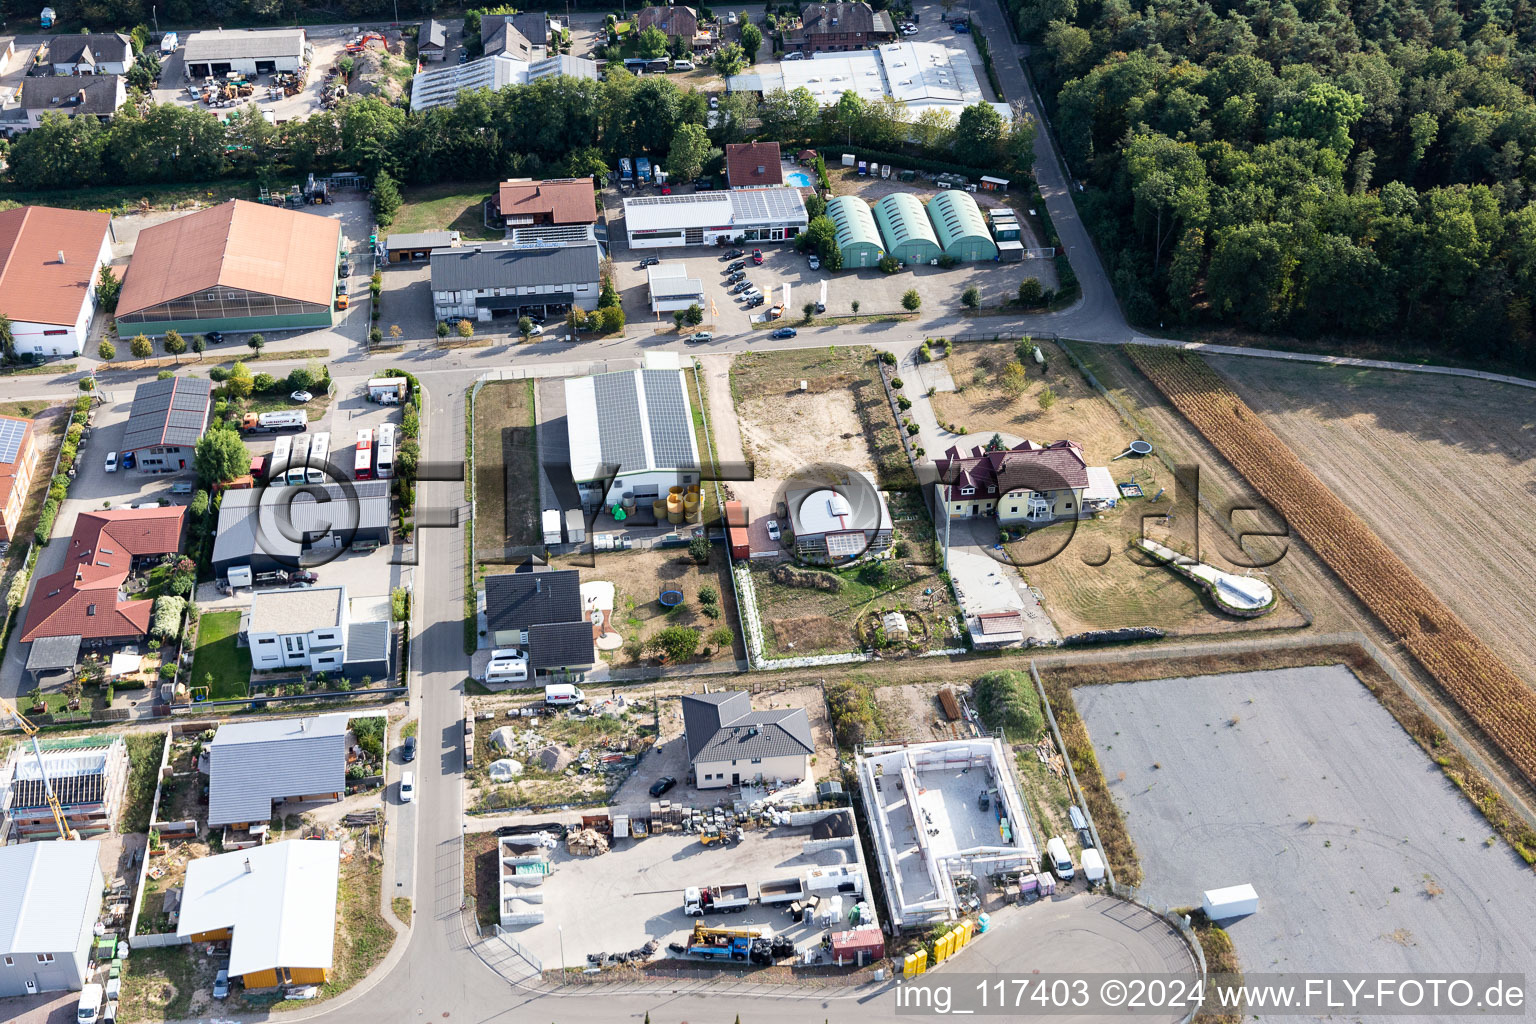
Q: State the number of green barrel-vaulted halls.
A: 3